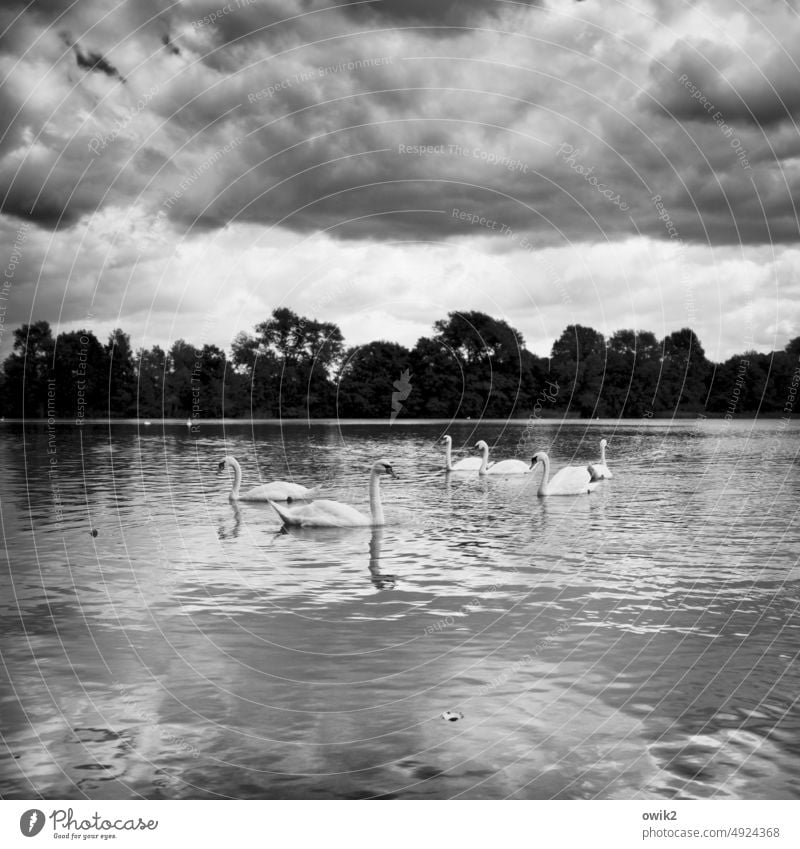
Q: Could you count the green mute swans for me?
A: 0